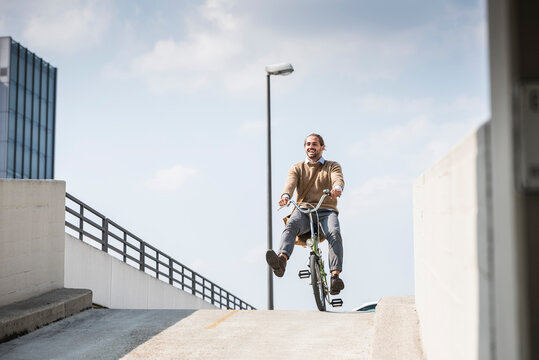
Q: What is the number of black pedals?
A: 2